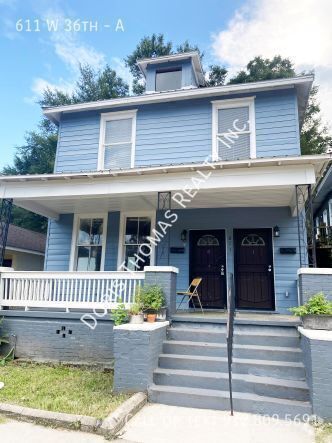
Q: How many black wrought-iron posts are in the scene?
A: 3